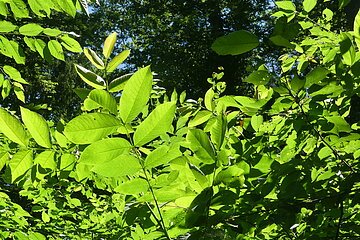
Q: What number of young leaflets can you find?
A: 5